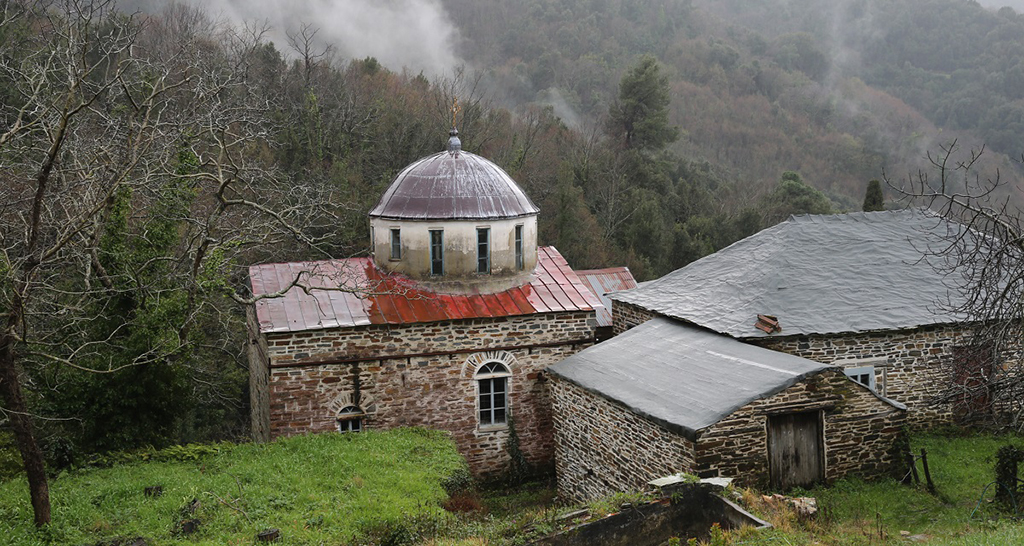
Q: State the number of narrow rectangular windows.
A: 4